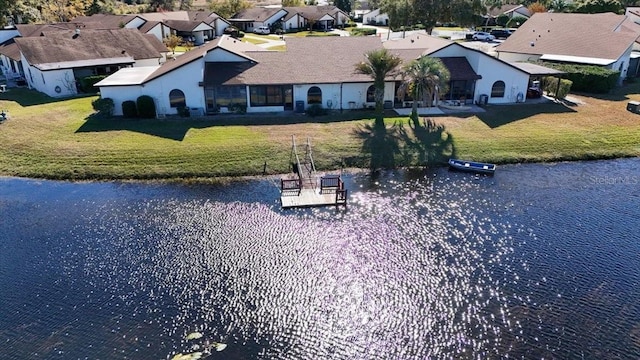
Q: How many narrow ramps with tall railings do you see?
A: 1